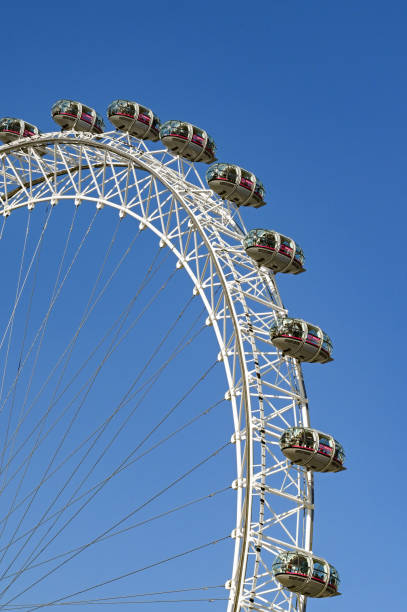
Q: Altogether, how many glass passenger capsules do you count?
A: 9